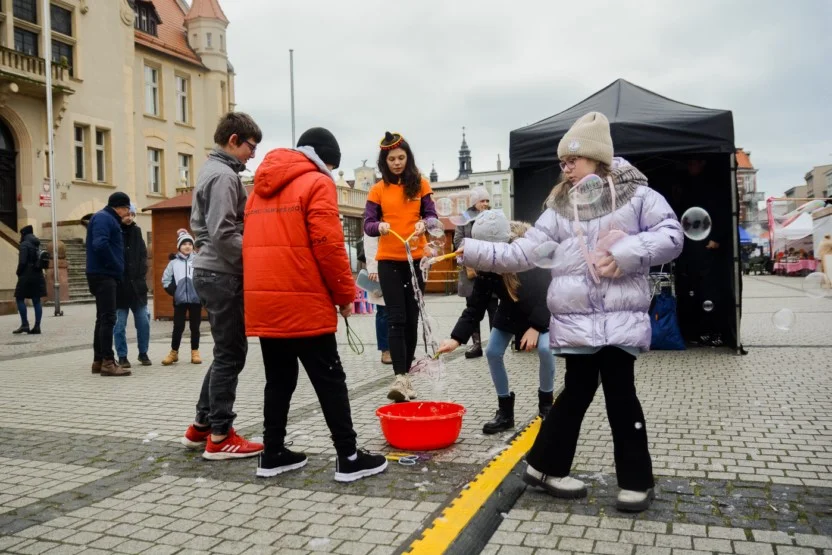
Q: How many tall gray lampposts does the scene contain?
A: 2